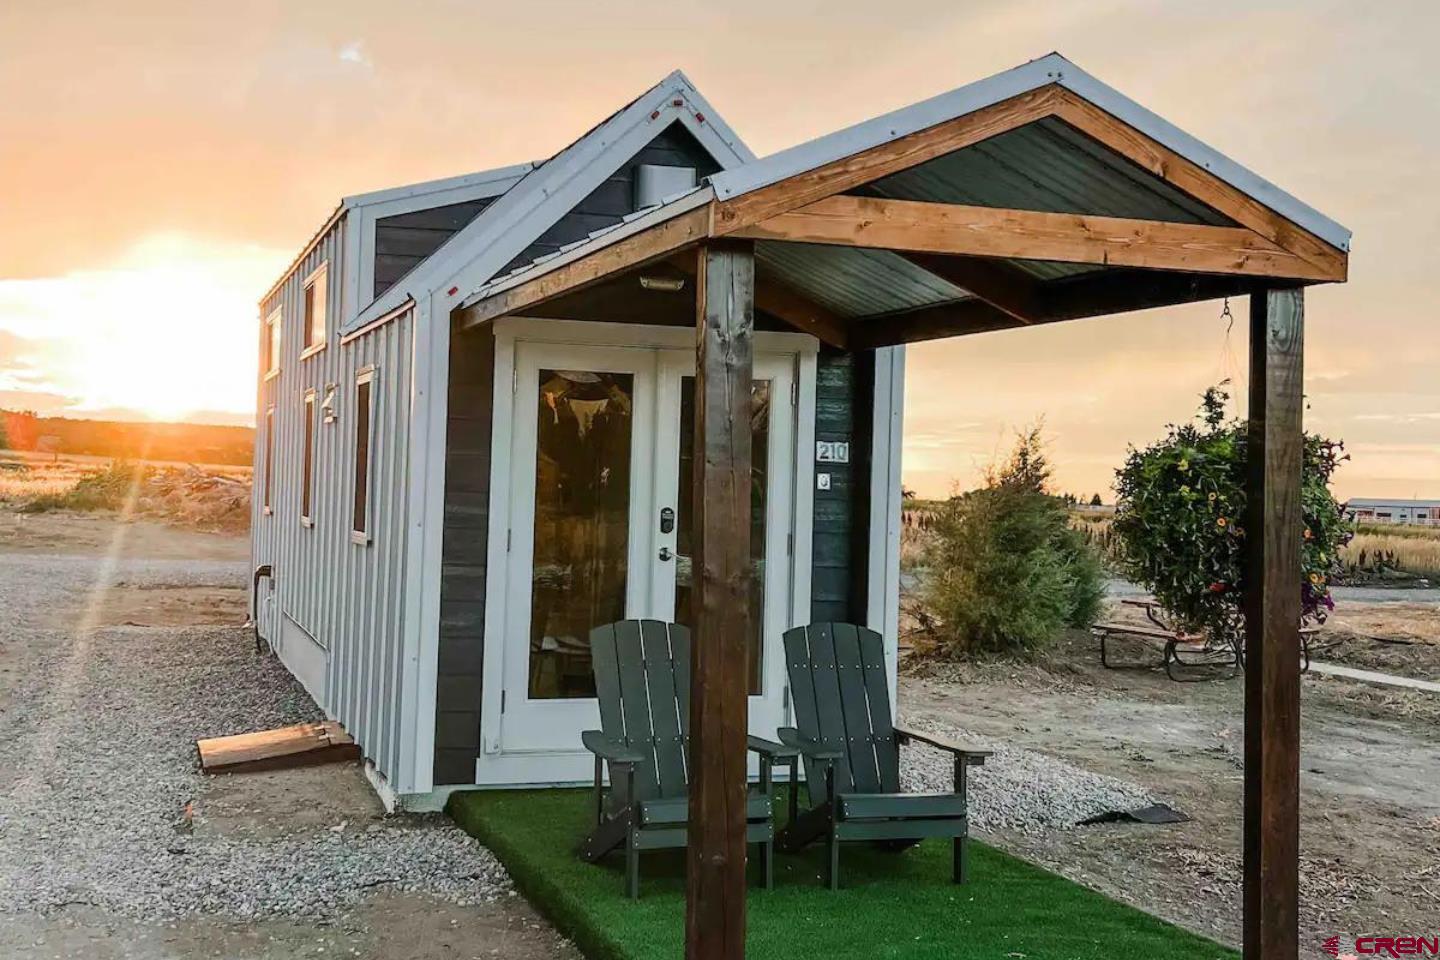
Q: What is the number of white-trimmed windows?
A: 5